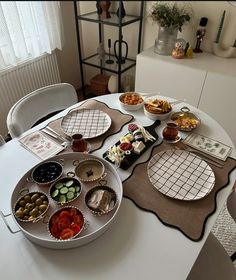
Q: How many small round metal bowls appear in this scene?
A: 6